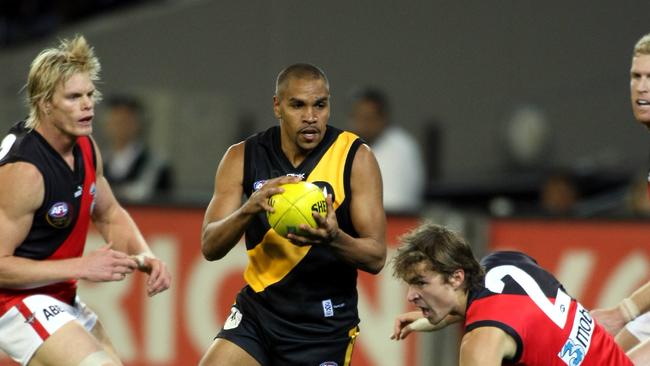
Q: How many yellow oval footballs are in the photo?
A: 1